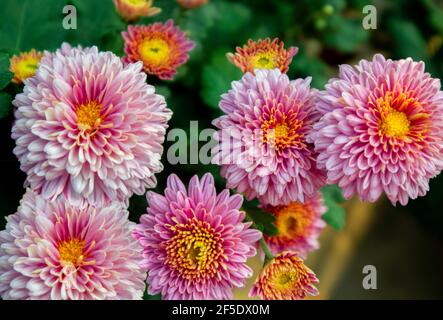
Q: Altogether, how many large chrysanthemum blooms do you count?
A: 5